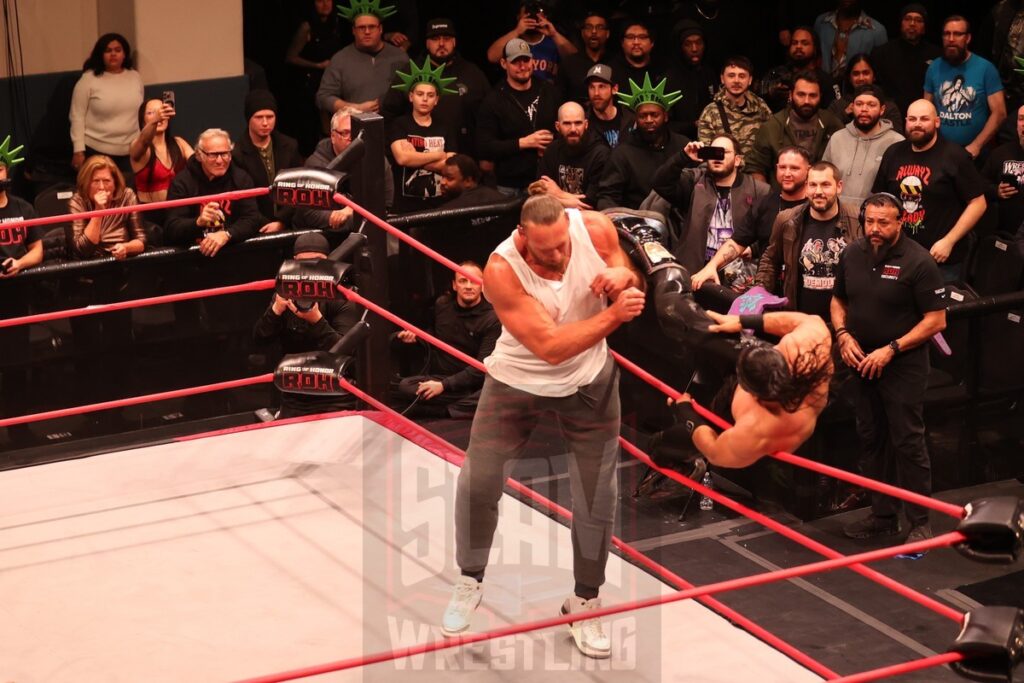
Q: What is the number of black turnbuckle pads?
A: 5